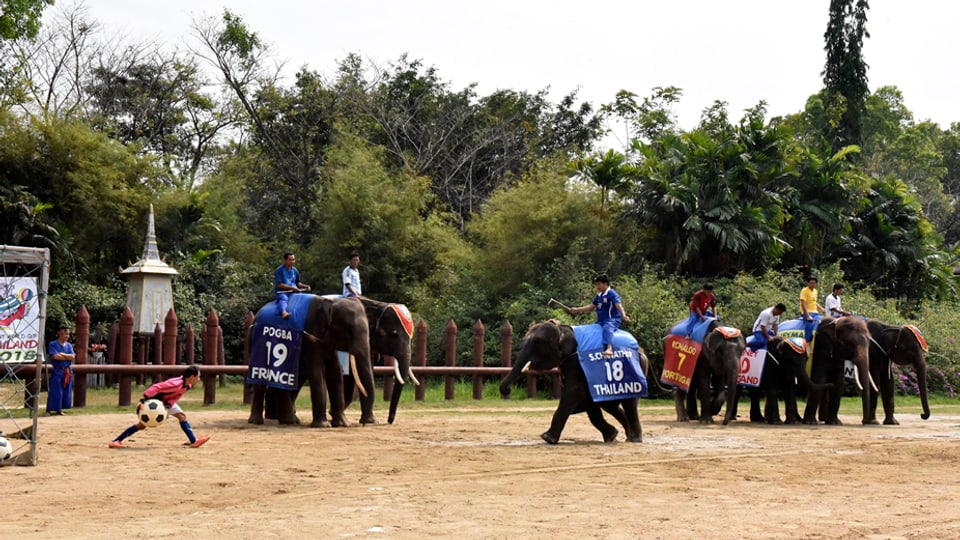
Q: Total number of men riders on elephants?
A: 7